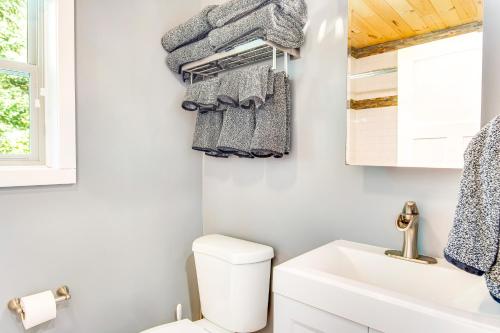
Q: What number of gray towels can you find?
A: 11